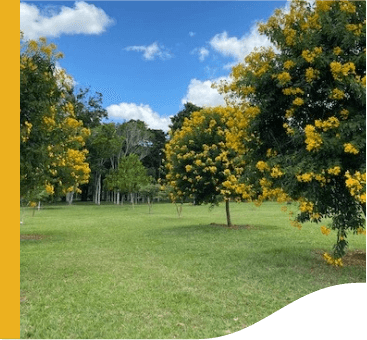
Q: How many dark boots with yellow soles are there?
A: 0